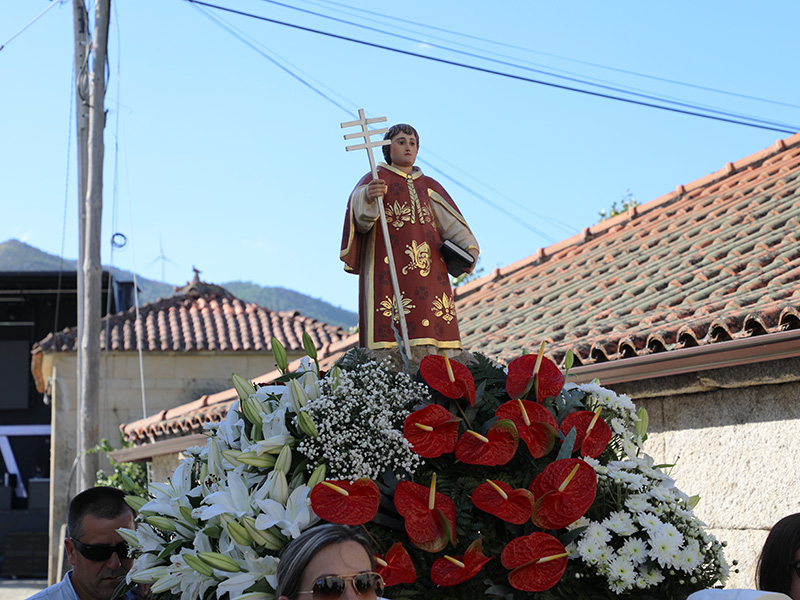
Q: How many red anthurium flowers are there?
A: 13